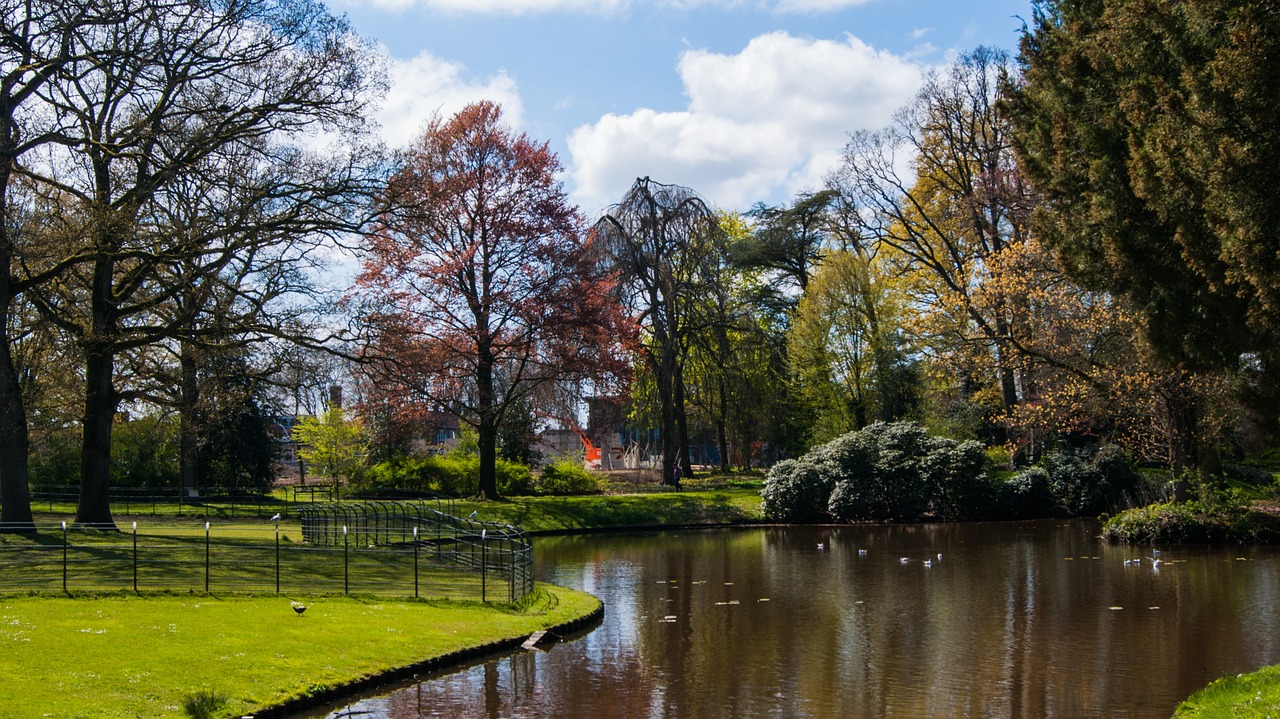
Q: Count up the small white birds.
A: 11